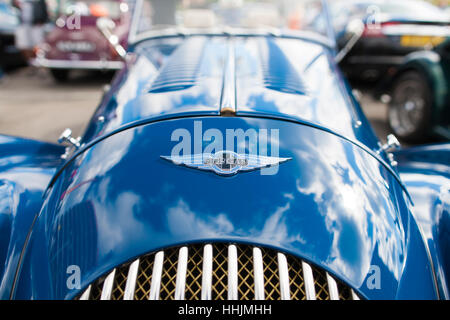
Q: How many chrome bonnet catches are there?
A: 2